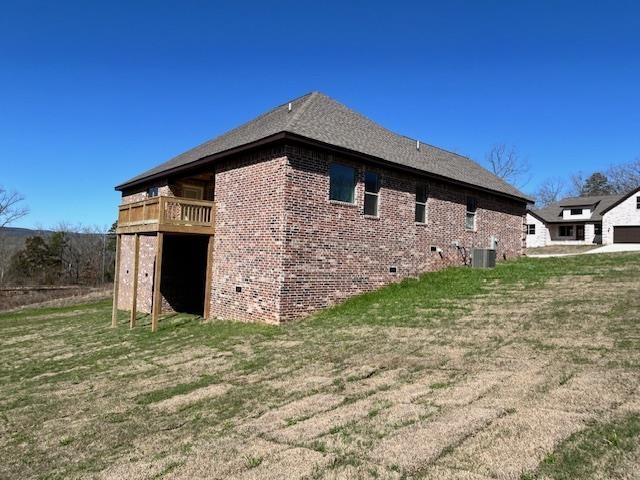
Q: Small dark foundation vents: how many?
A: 5